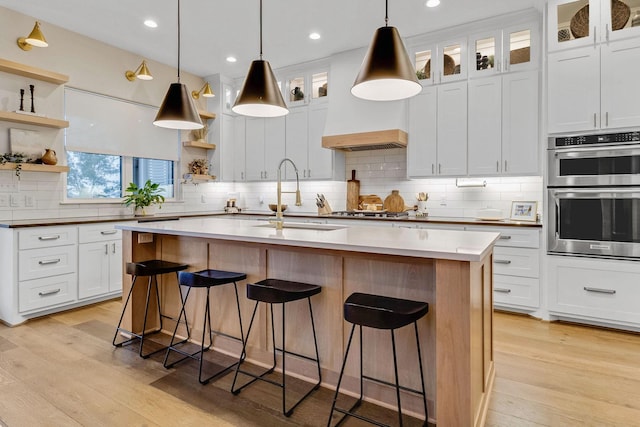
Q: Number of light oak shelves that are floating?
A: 6